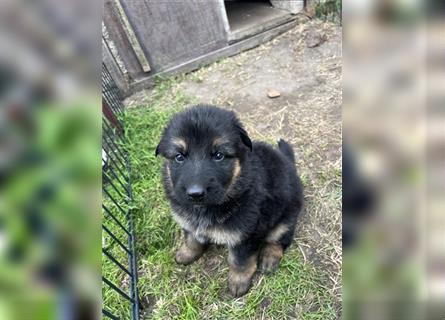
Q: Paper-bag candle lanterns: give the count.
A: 0